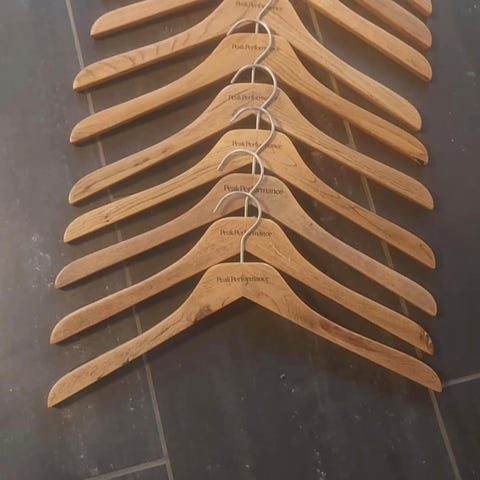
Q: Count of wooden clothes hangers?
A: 10